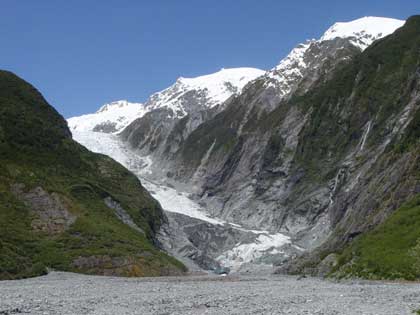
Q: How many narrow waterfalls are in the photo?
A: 2